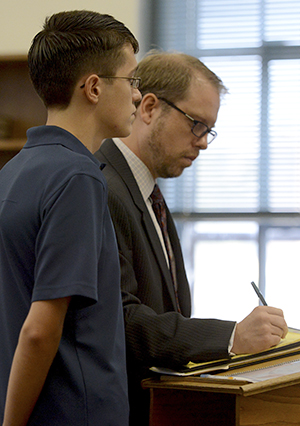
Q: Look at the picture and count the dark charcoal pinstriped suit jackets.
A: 1